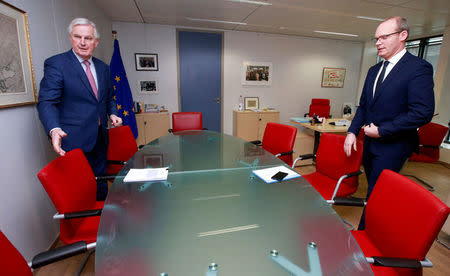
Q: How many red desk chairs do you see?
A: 9